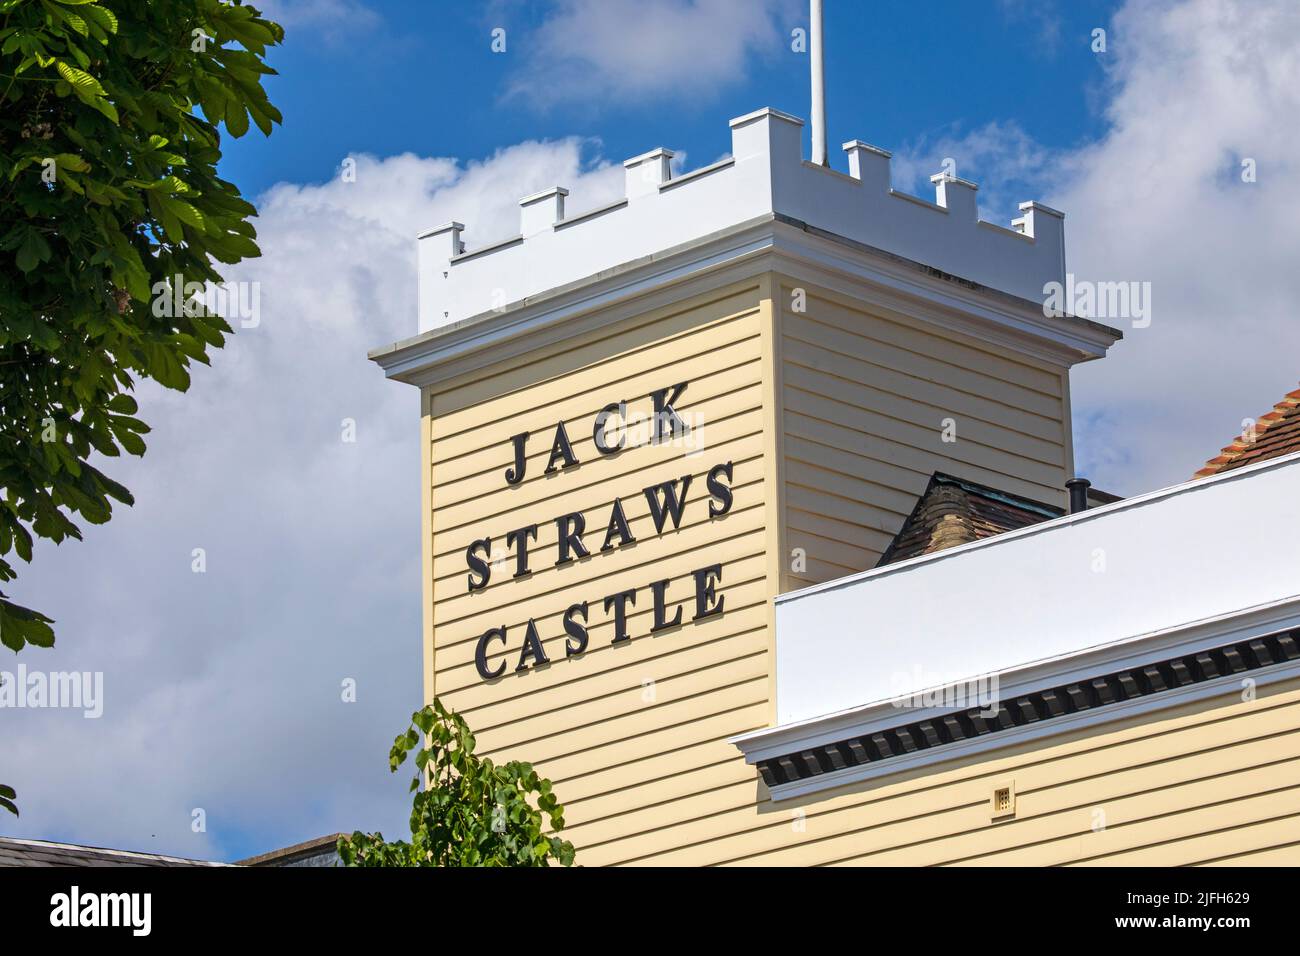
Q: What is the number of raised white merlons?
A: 7